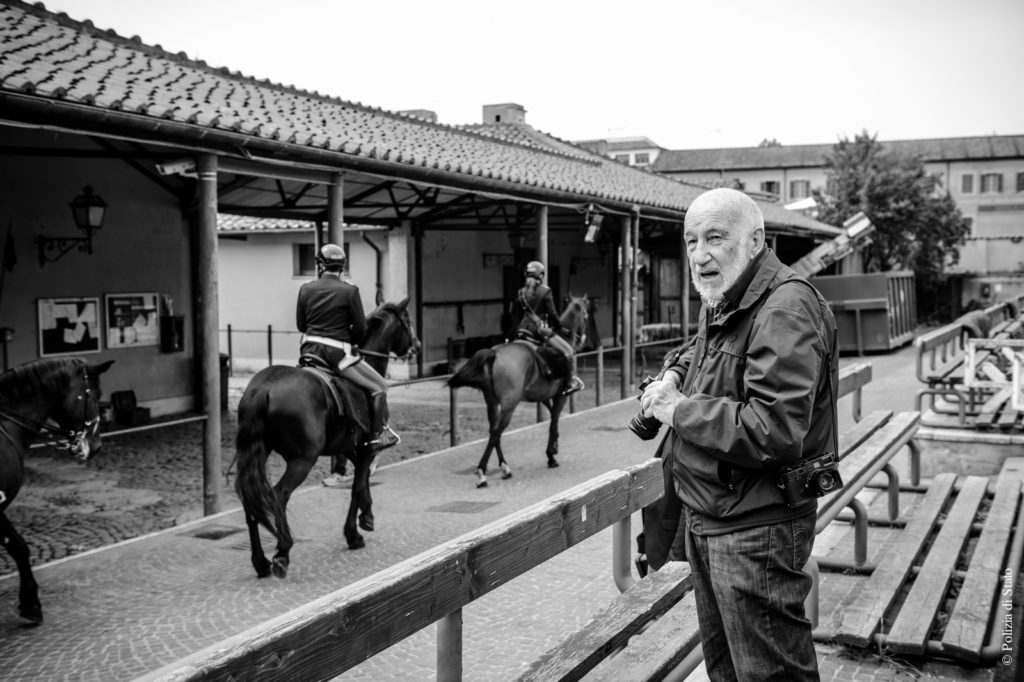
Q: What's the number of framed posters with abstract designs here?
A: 2